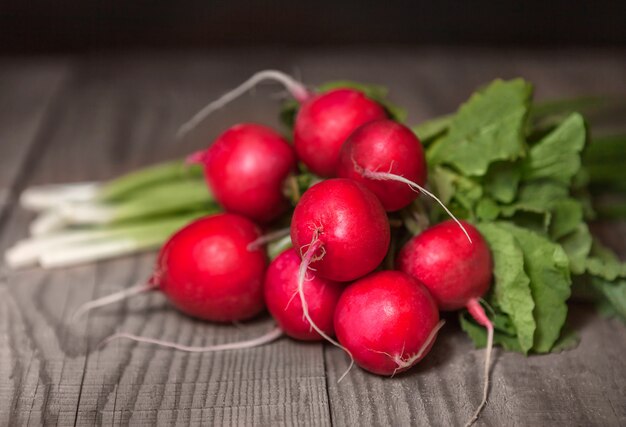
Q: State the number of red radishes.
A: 8